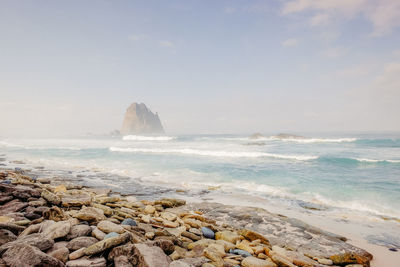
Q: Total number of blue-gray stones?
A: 4